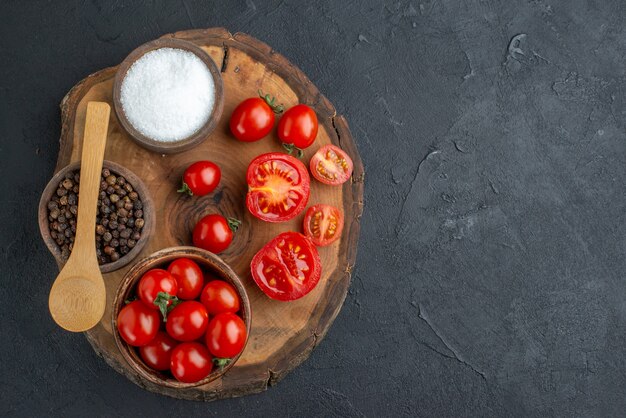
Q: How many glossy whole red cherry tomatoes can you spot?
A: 12